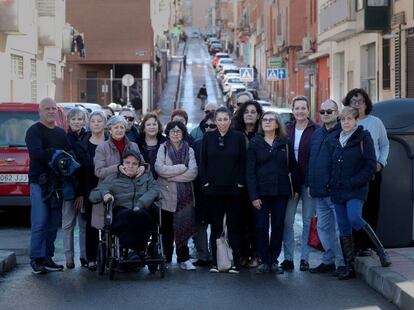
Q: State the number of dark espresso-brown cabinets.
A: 0